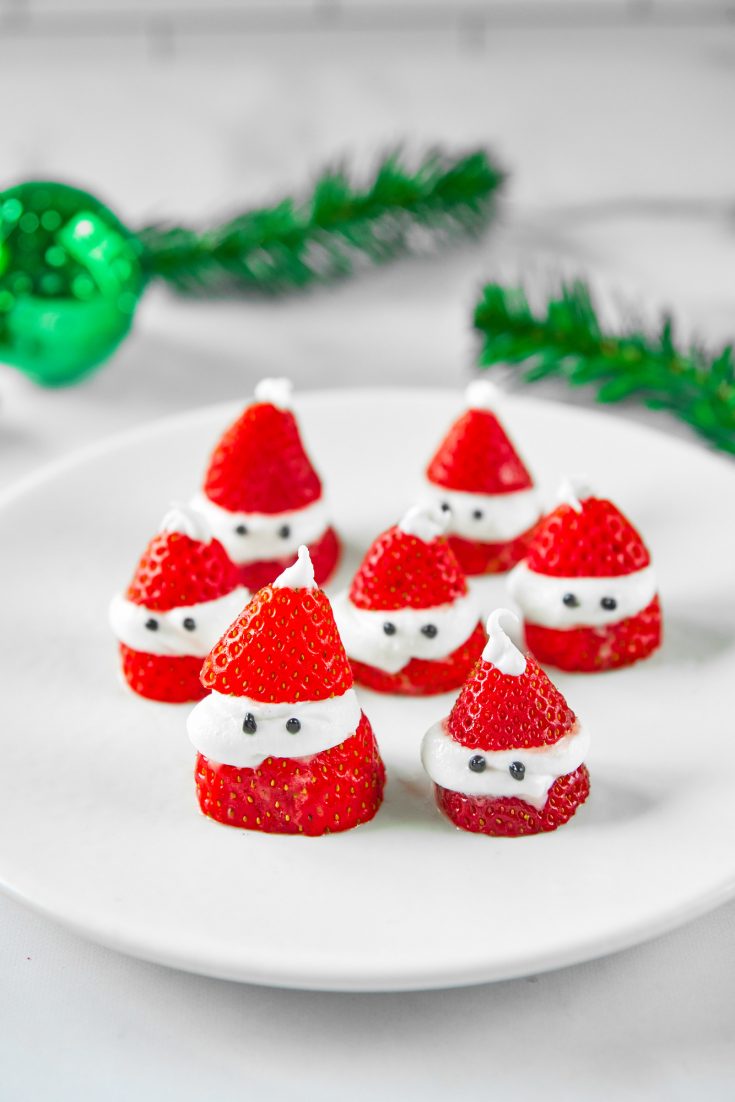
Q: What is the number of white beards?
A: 7